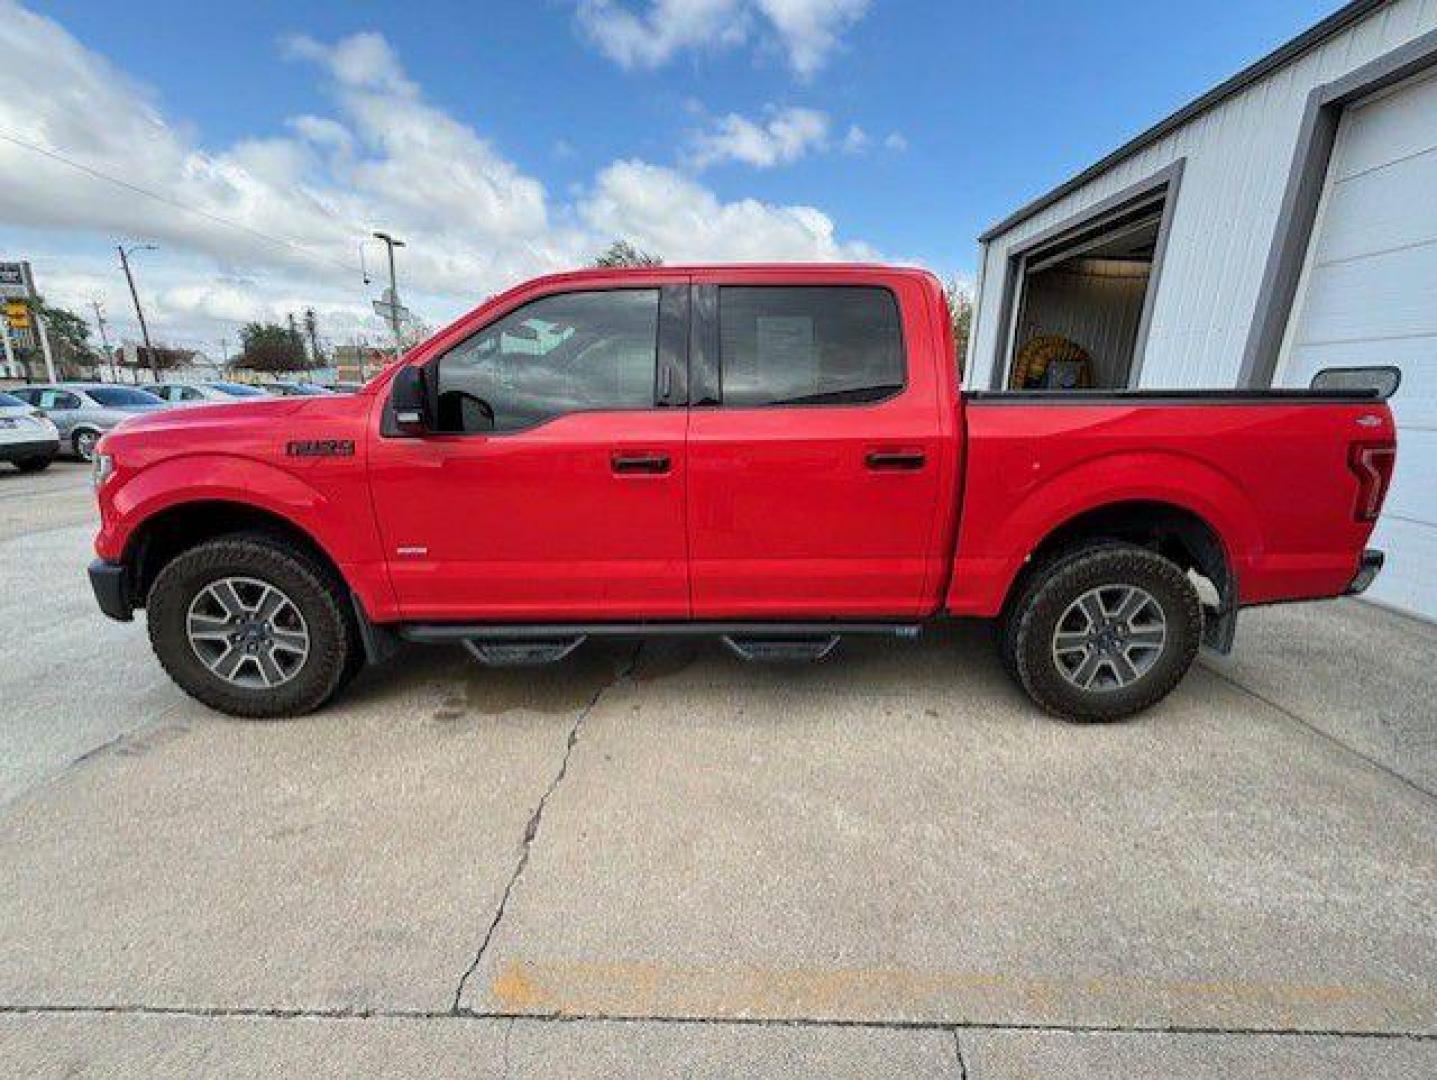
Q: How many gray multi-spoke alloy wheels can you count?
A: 2